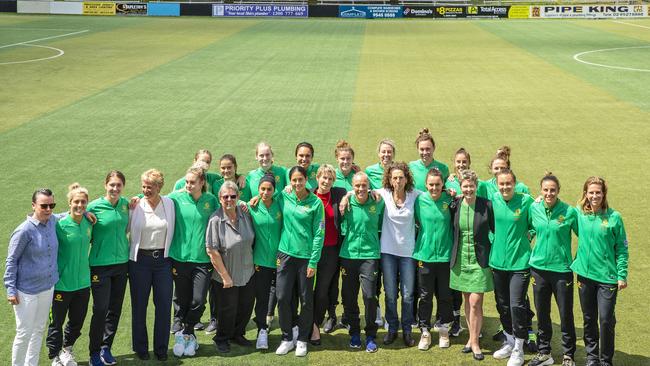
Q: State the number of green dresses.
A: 1